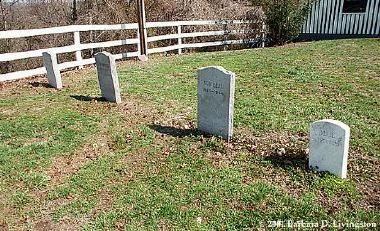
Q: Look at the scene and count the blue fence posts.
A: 0